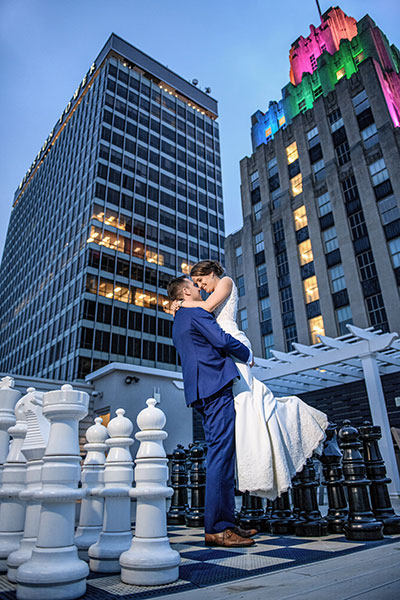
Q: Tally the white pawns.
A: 3